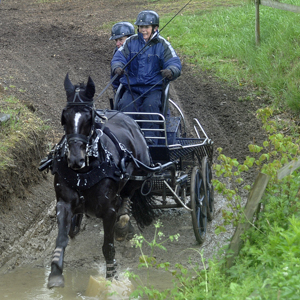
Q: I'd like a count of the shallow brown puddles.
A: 1